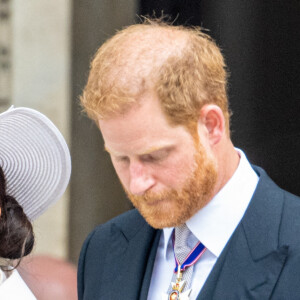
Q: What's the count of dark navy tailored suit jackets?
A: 1